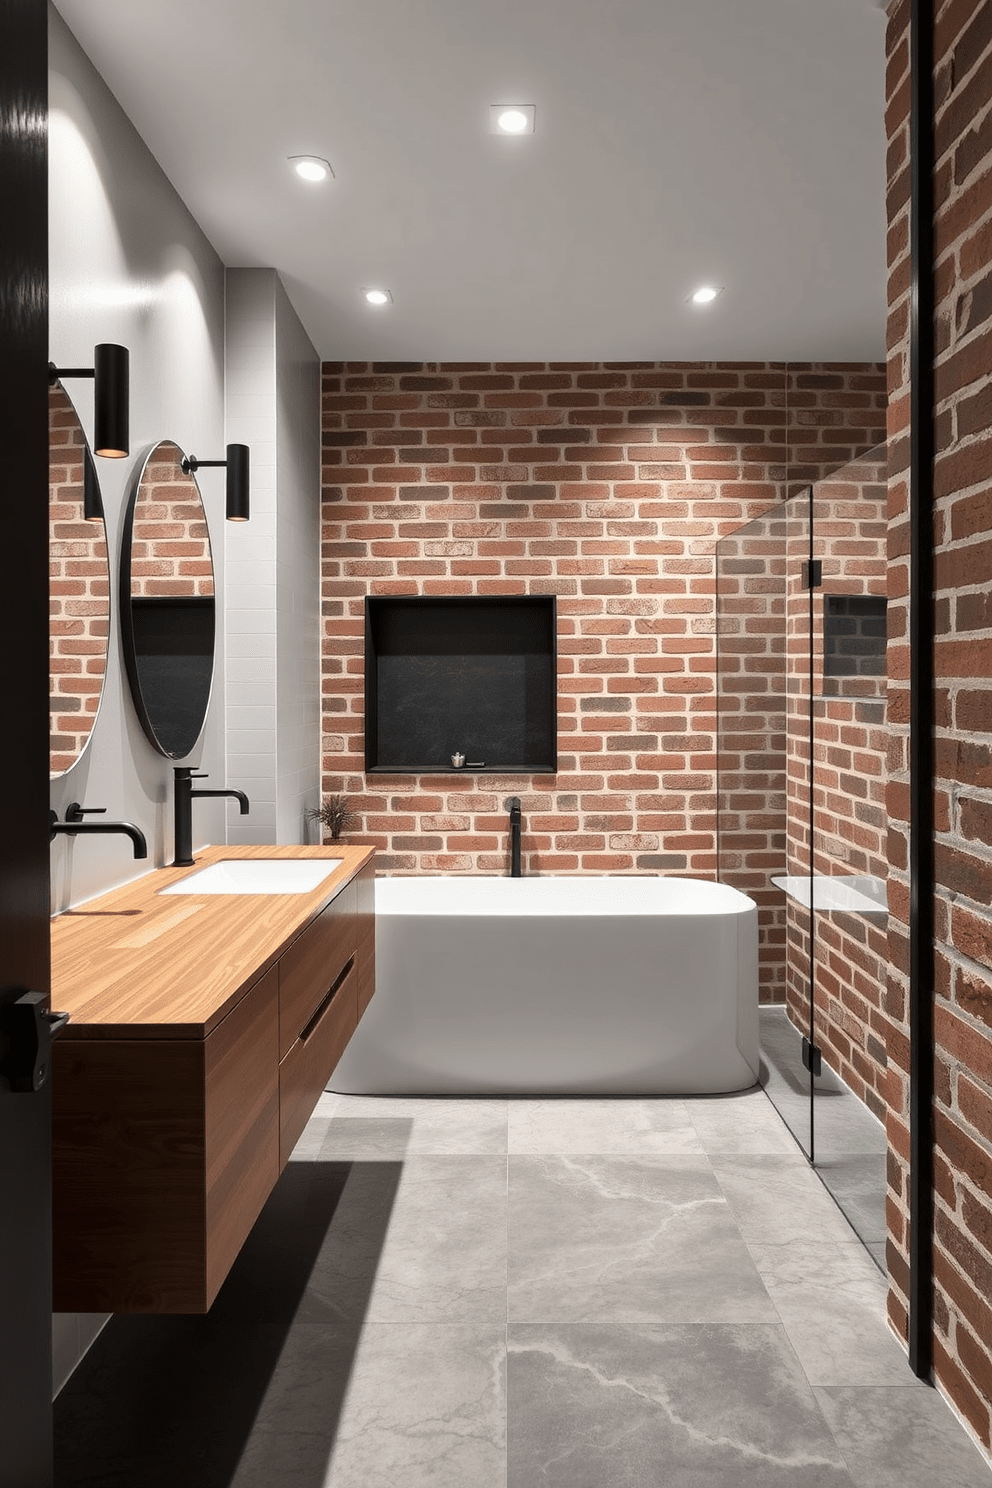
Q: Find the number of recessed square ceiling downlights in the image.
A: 4